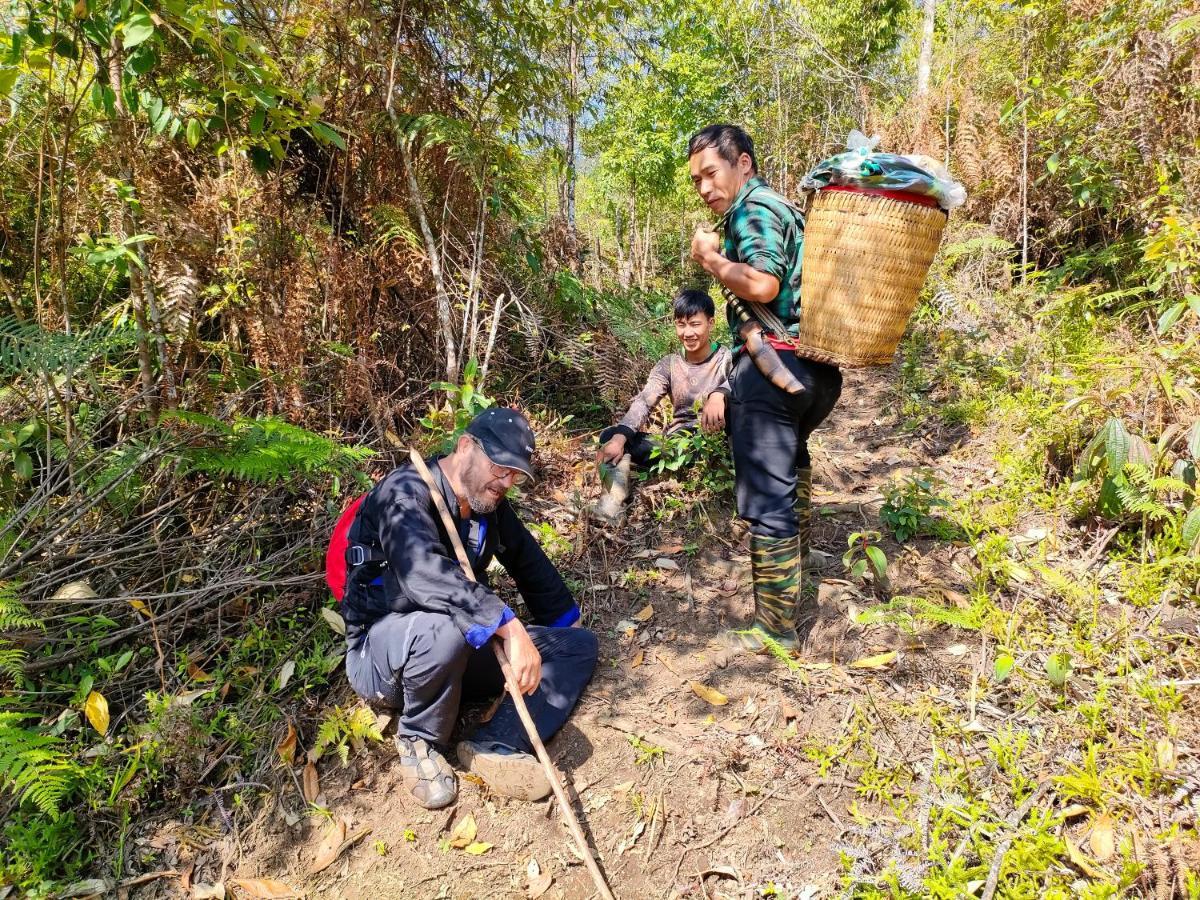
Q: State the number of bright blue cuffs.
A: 2